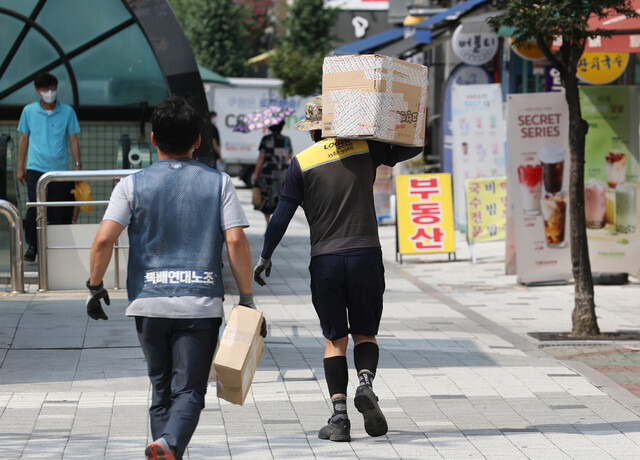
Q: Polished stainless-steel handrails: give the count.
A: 2